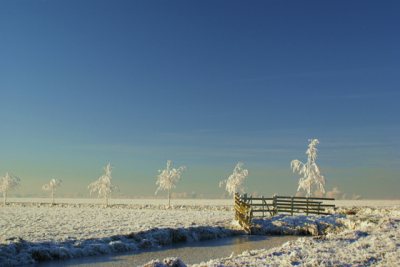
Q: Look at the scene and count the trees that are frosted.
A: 6